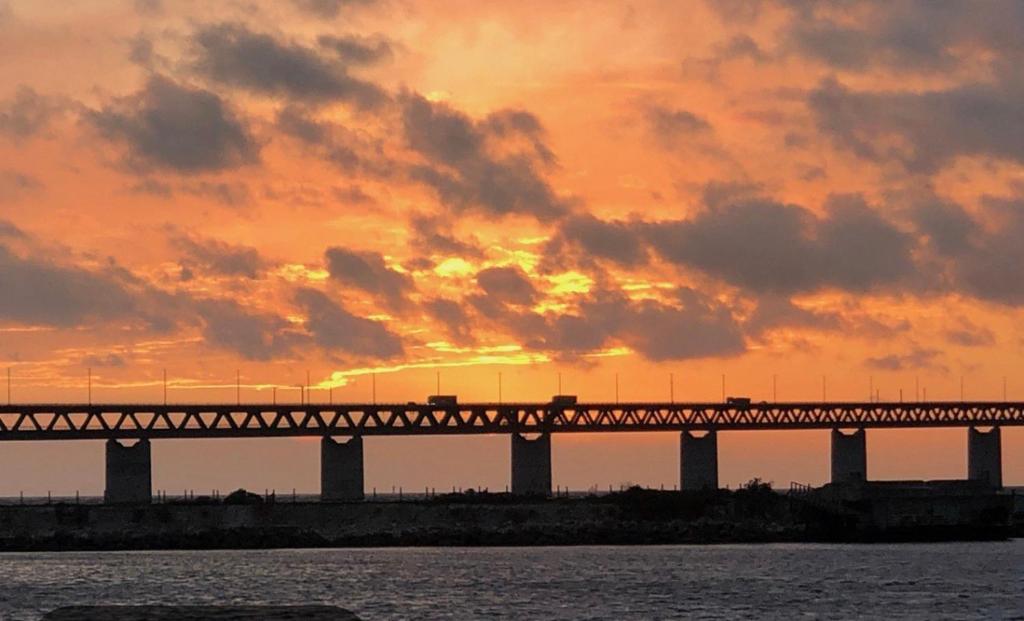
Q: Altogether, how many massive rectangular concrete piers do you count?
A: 6